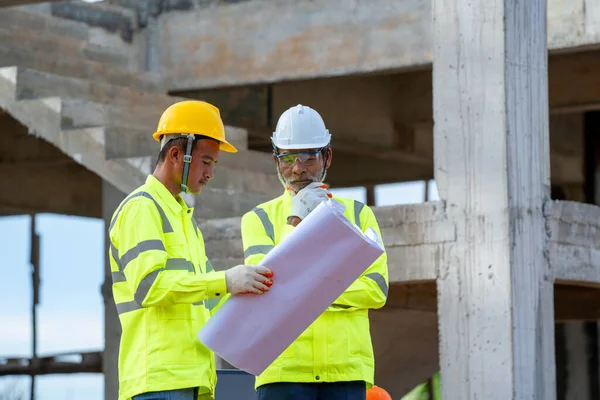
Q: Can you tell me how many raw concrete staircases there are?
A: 1